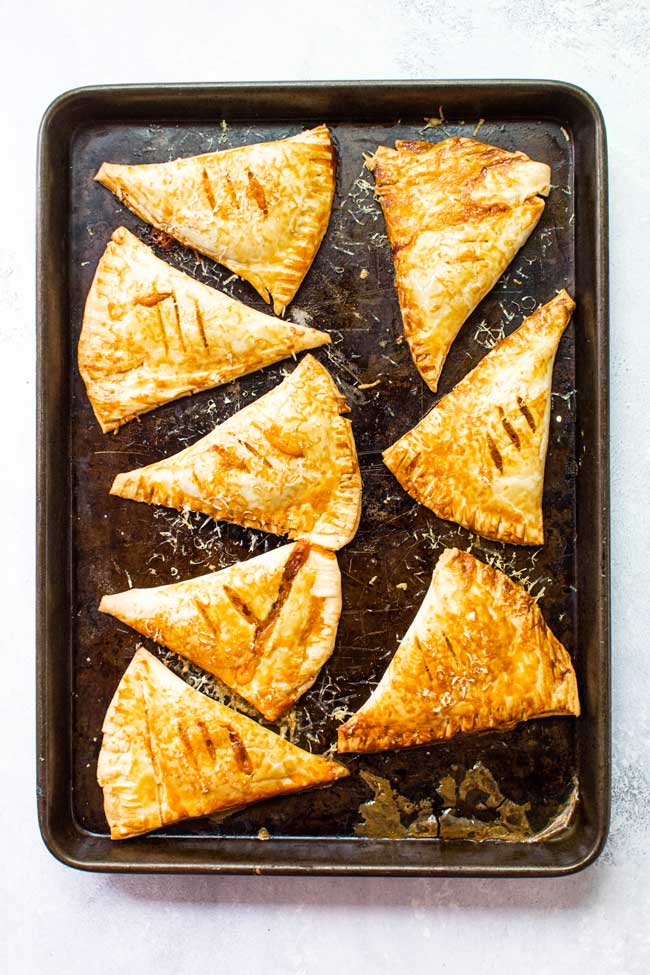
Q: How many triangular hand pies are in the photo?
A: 8